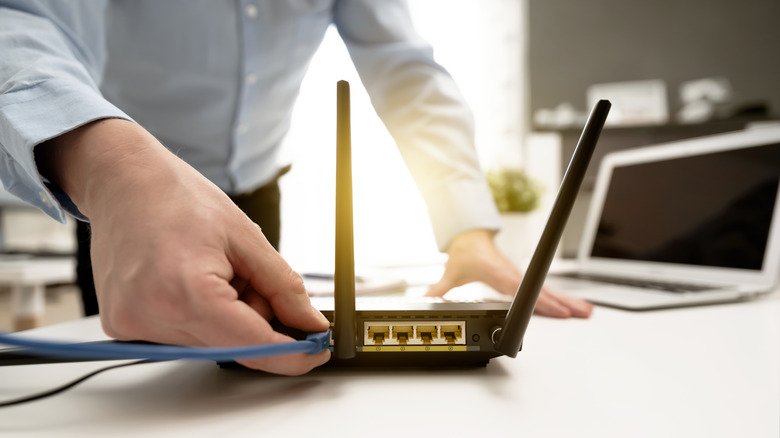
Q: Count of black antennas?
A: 2